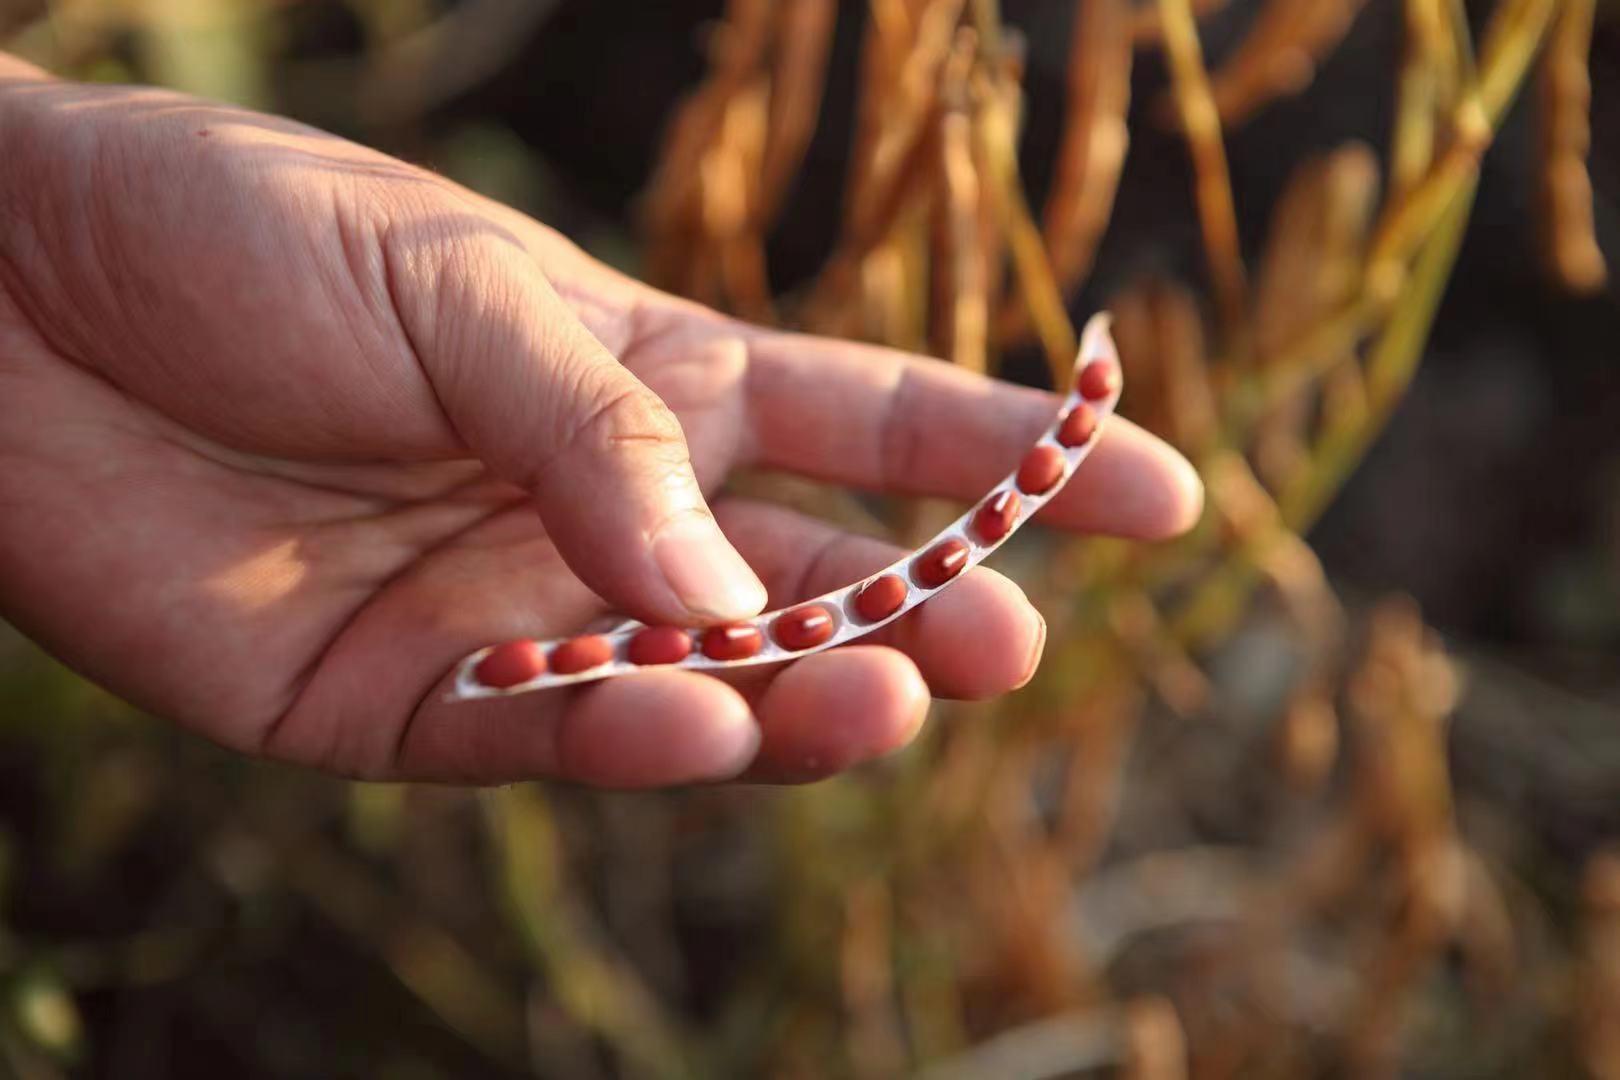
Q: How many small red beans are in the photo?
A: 11